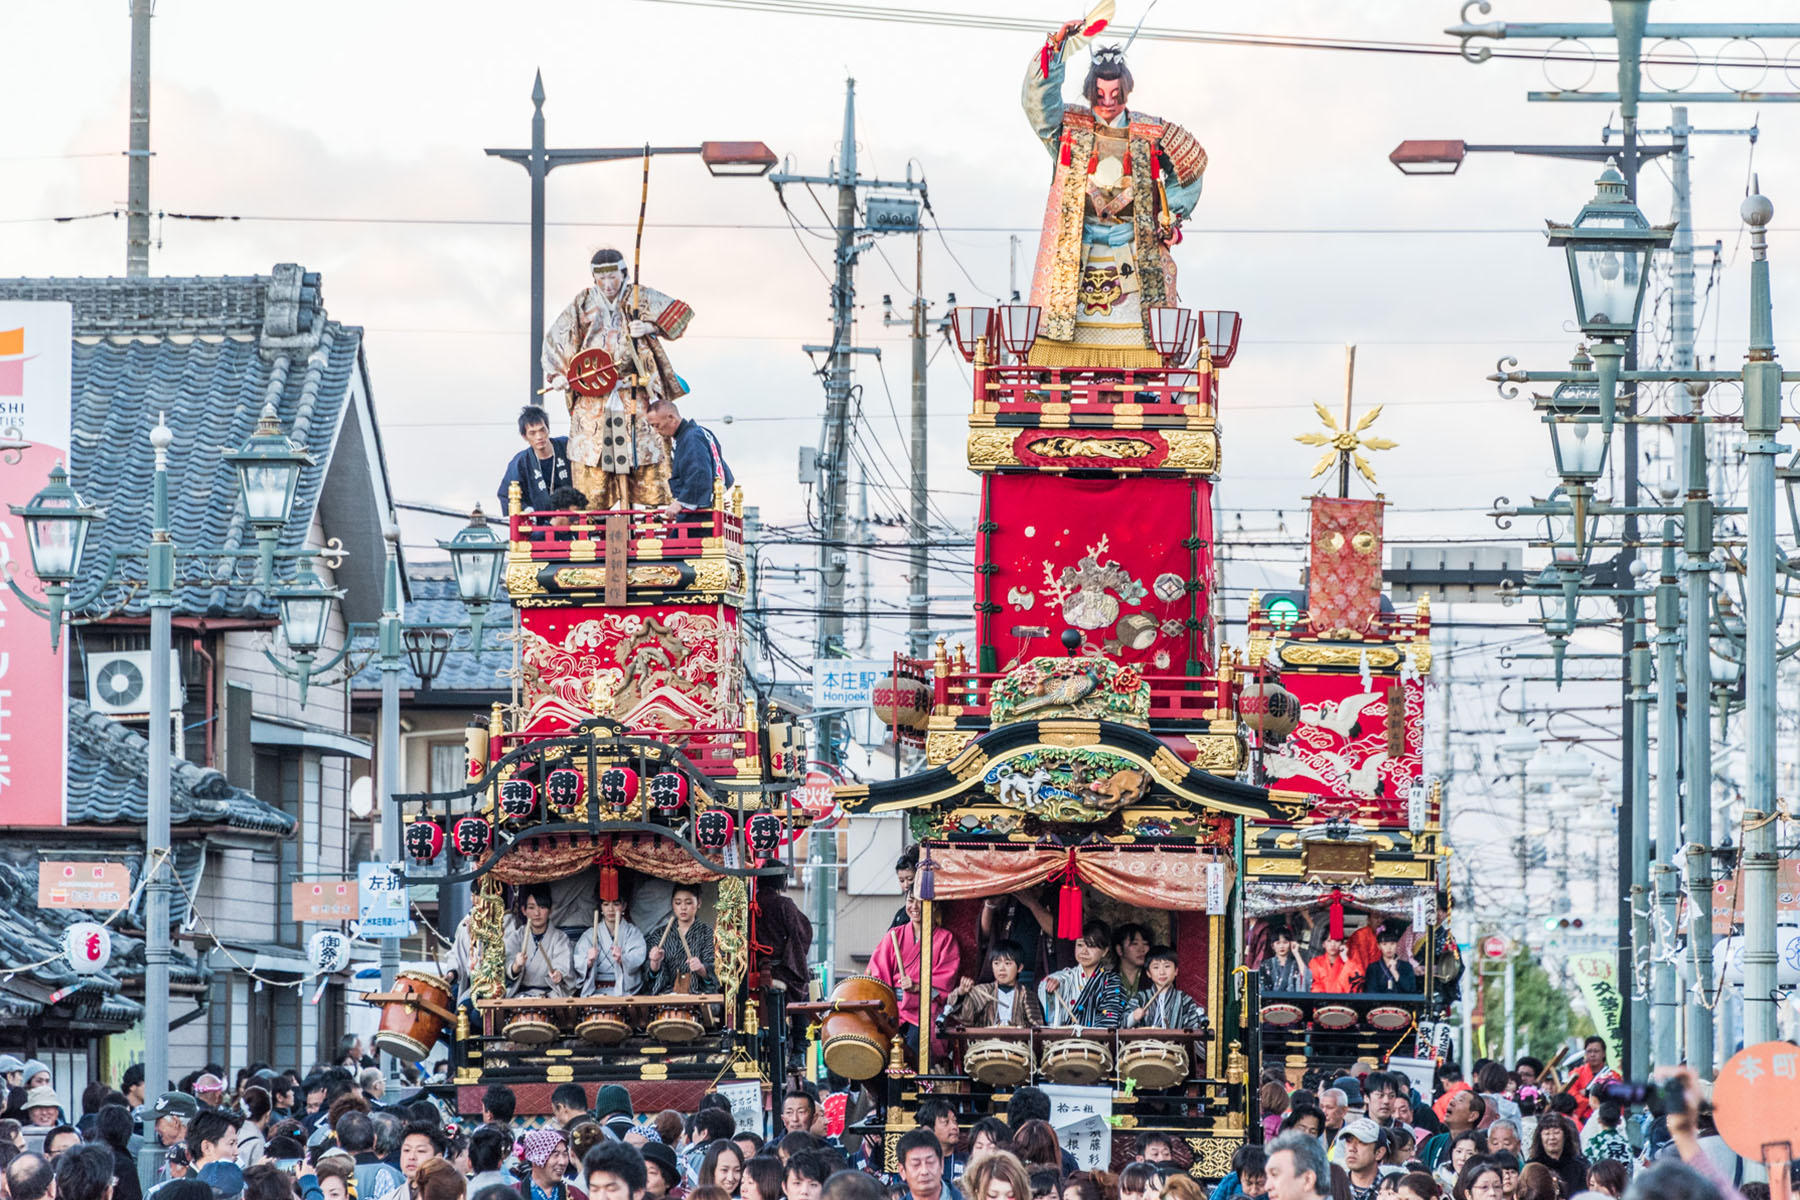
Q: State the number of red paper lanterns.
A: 8